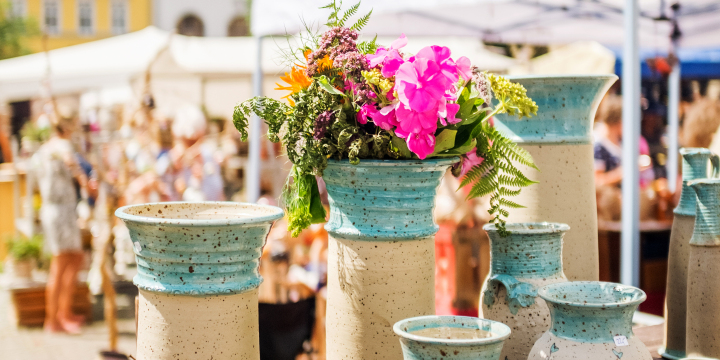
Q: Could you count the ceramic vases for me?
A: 8